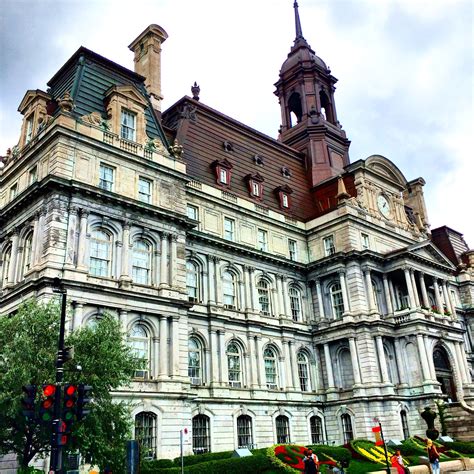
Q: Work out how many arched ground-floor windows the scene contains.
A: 7